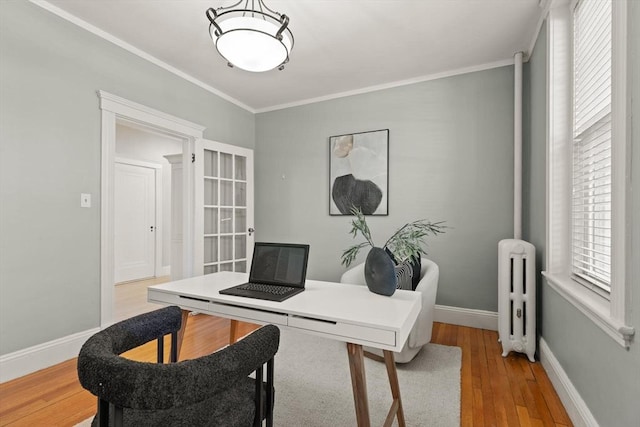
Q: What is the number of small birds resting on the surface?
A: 0